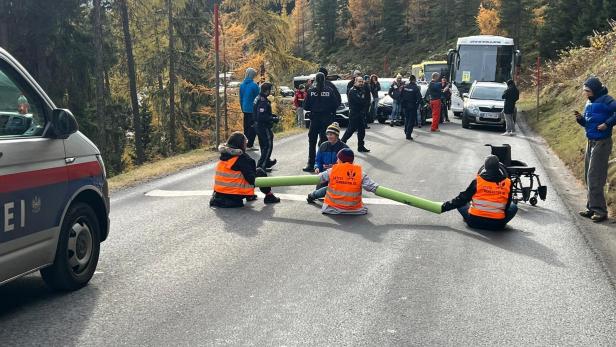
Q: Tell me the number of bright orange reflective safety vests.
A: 3